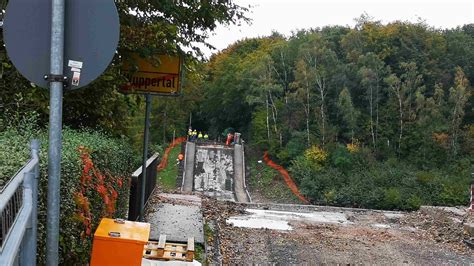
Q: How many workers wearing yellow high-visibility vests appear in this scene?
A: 4